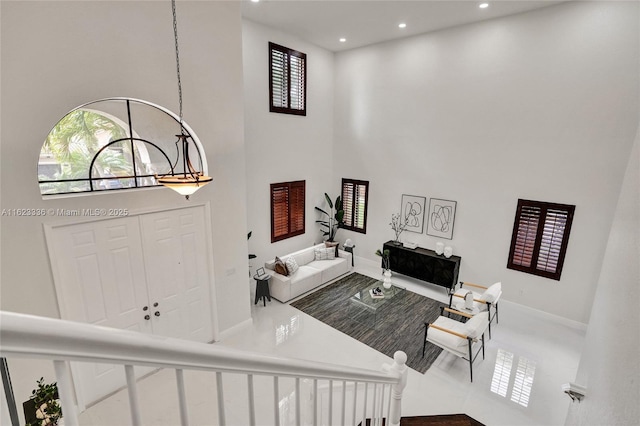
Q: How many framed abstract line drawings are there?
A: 2